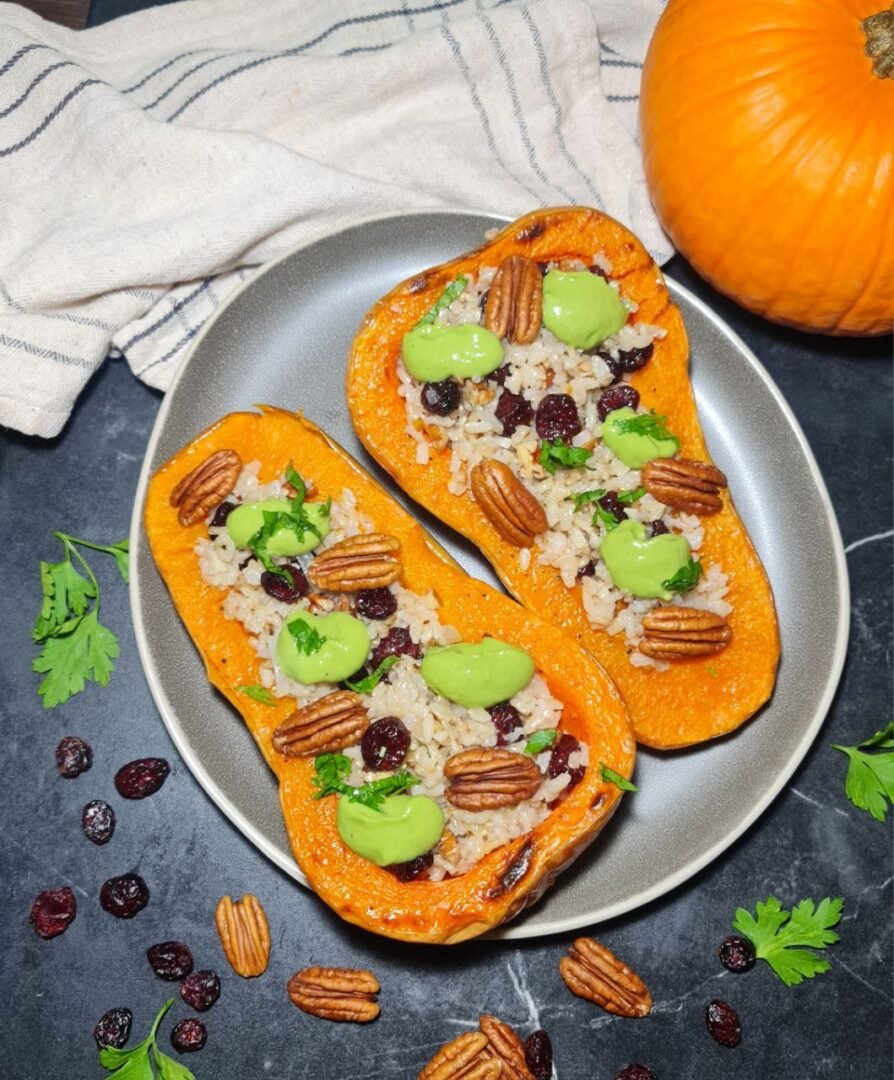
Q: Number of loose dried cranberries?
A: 13